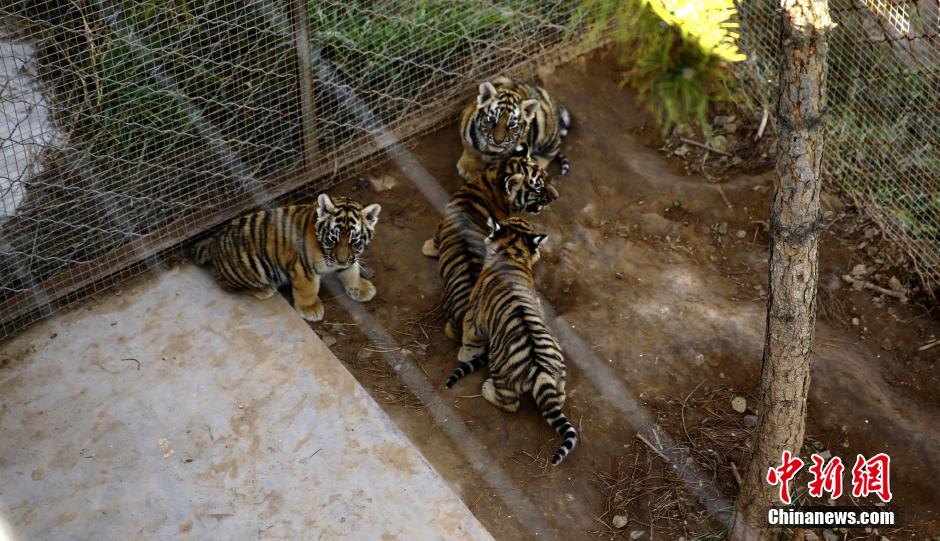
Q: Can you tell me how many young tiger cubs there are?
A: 4